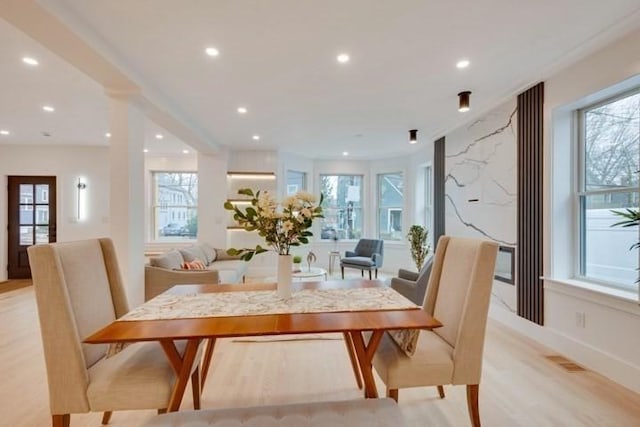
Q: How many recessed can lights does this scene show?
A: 13